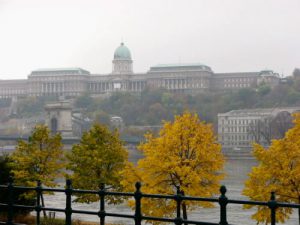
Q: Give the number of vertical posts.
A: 8